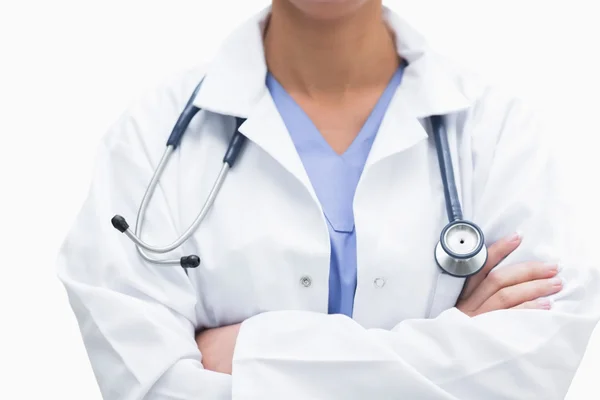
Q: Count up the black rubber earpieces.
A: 2